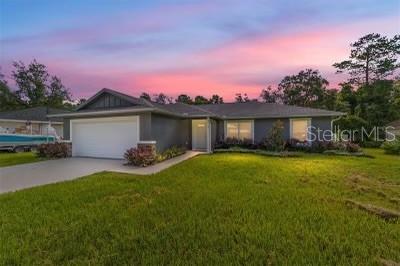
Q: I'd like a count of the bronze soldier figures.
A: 0